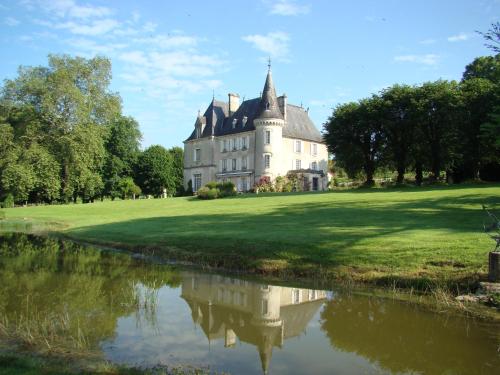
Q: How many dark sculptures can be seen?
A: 1